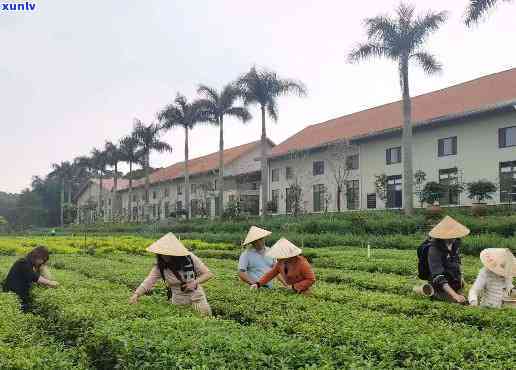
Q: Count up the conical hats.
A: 5